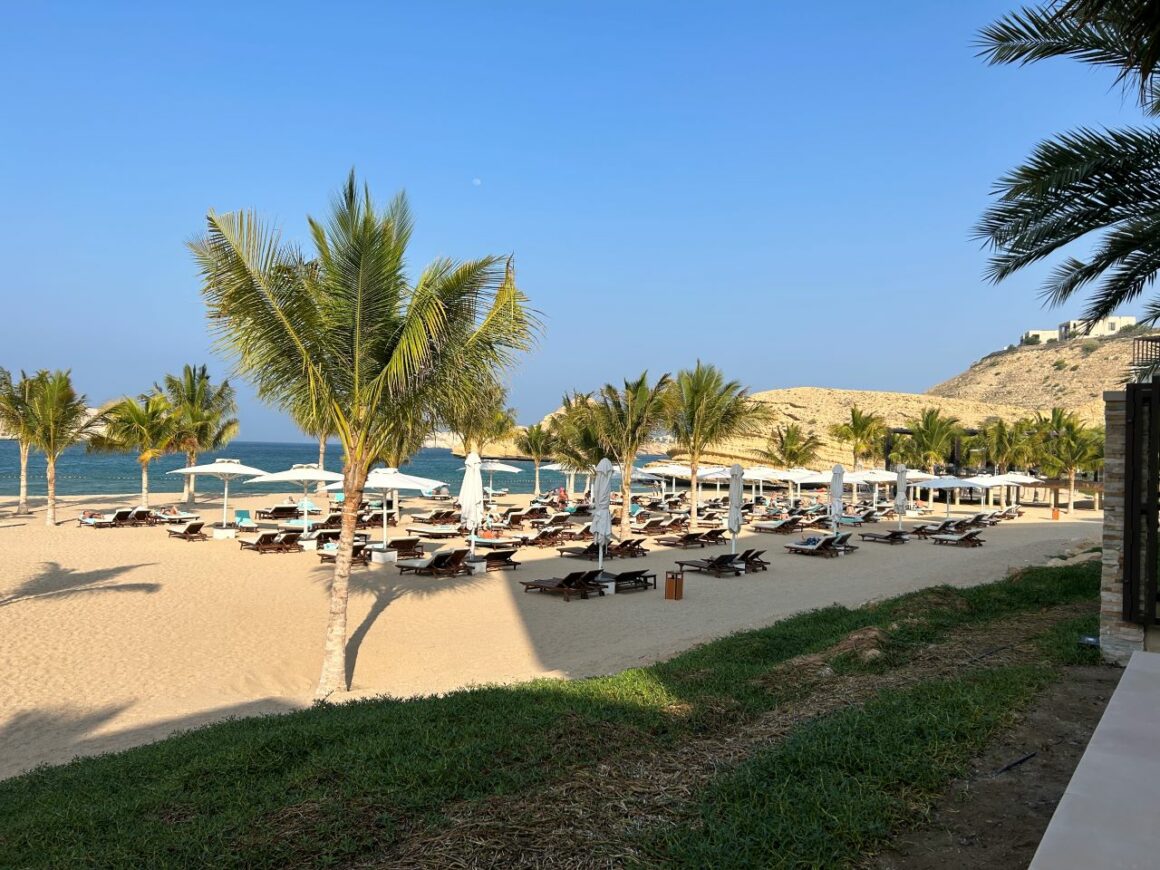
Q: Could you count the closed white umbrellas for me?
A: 5